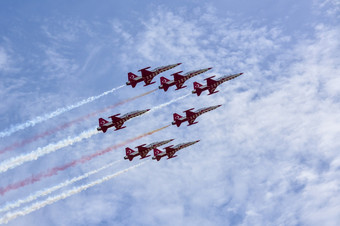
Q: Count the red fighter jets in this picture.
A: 7